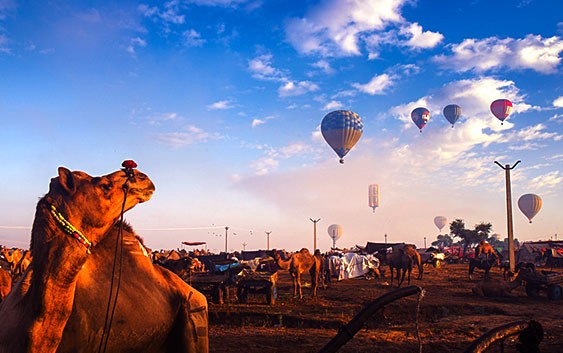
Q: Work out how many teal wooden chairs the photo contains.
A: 0